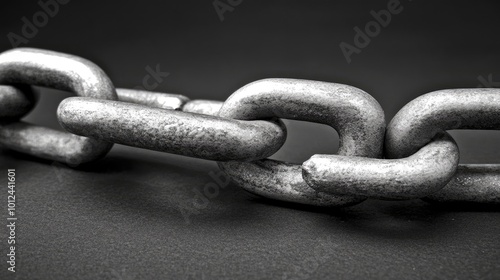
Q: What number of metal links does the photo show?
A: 6